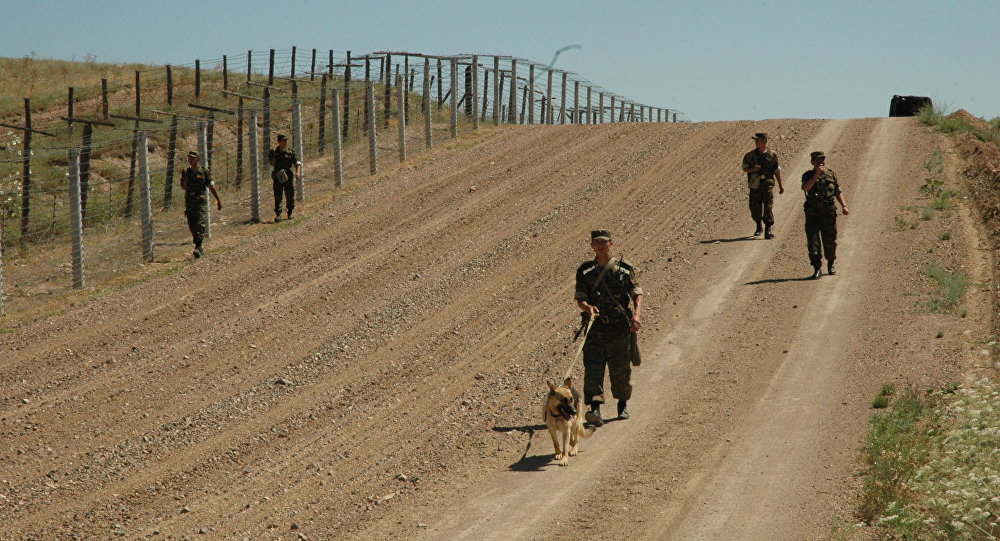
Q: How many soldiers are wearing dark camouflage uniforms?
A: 5